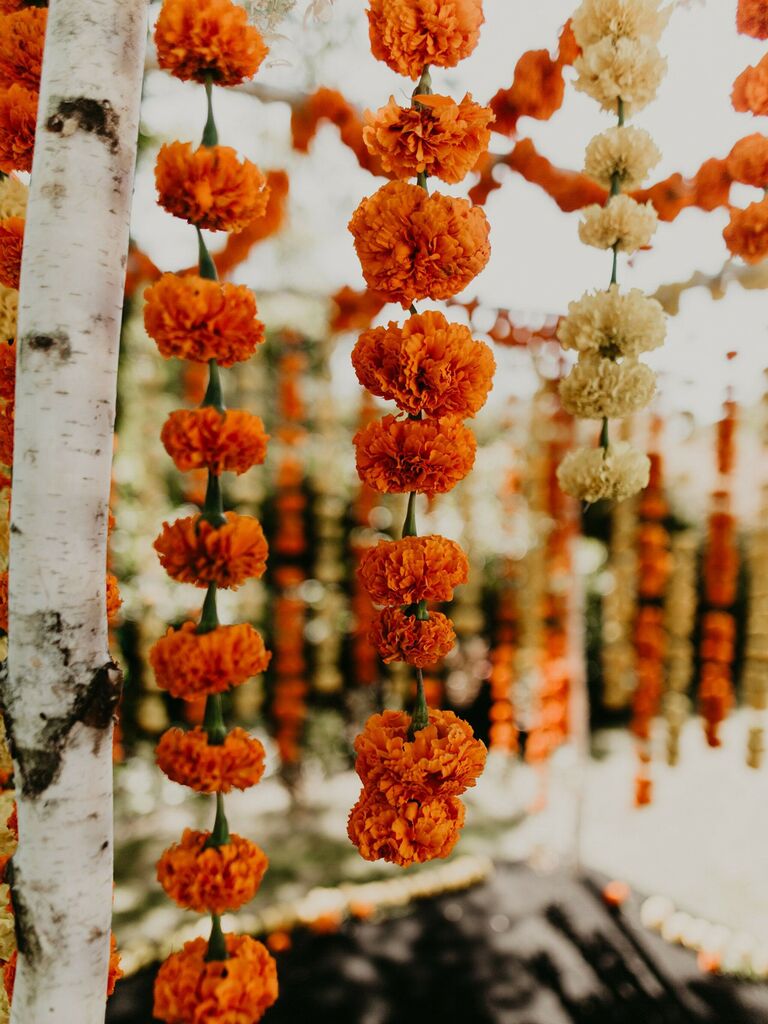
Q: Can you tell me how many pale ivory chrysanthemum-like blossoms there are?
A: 7